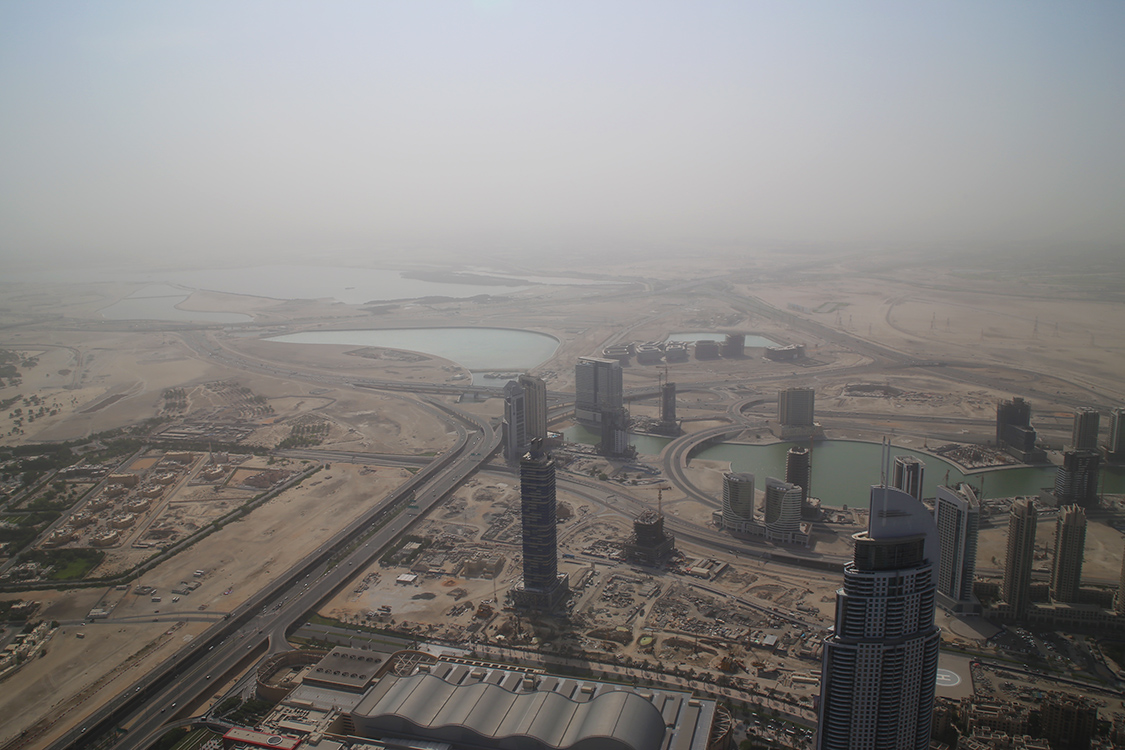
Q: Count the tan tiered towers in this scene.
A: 2